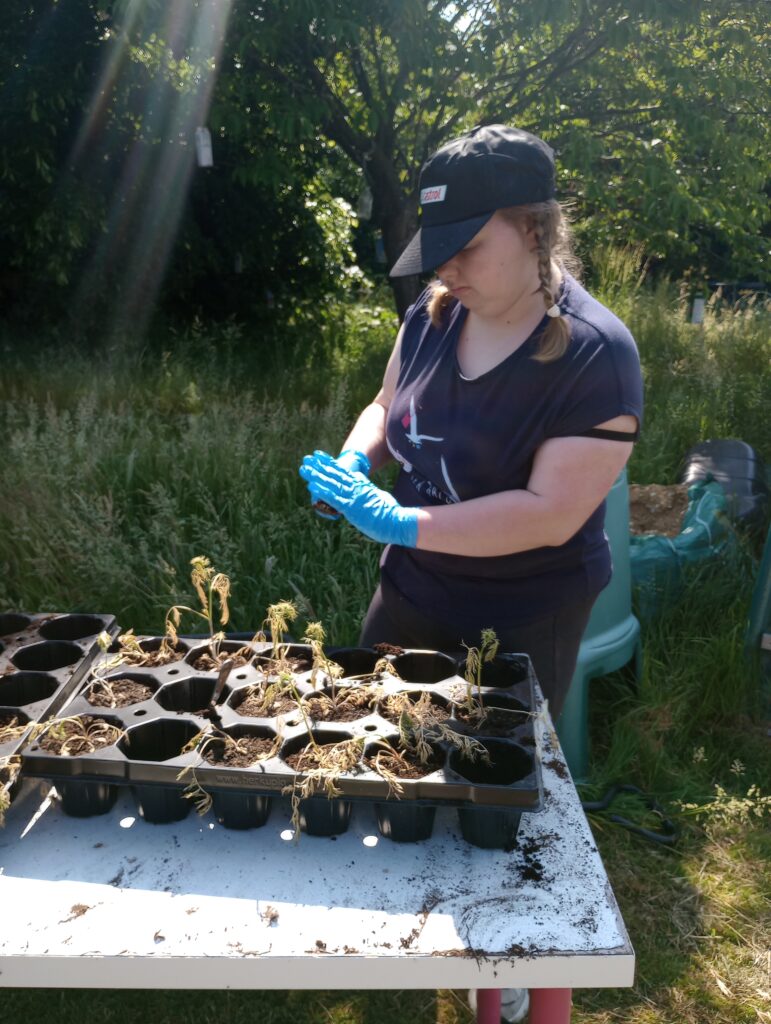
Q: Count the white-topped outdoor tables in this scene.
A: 1